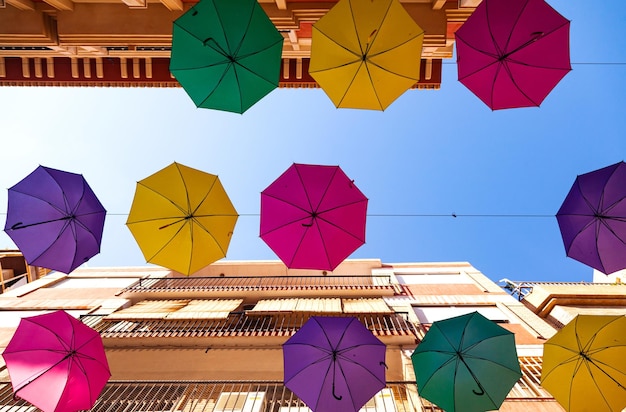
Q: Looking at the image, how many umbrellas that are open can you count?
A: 11